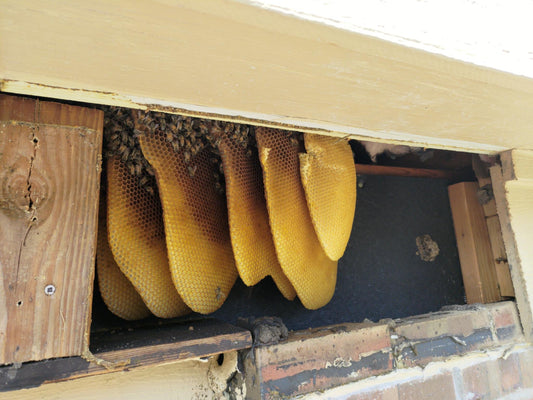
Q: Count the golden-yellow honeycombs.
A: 6